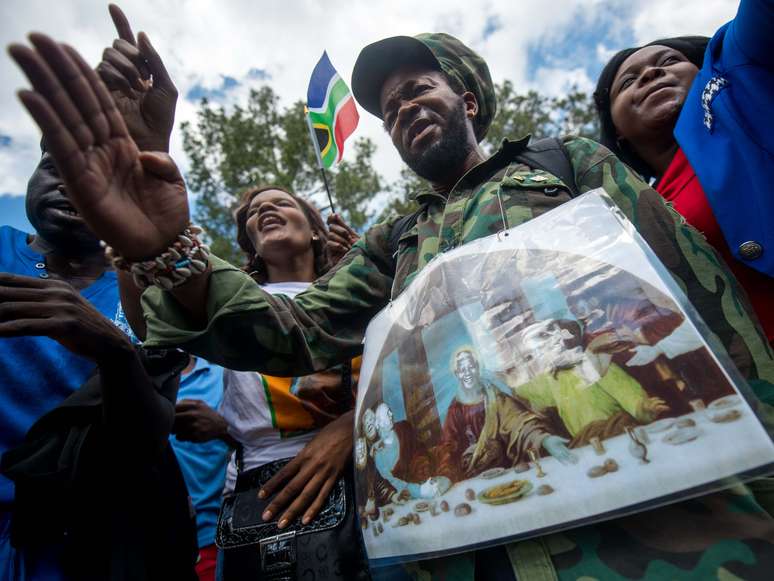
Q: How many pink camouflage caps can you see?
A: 0